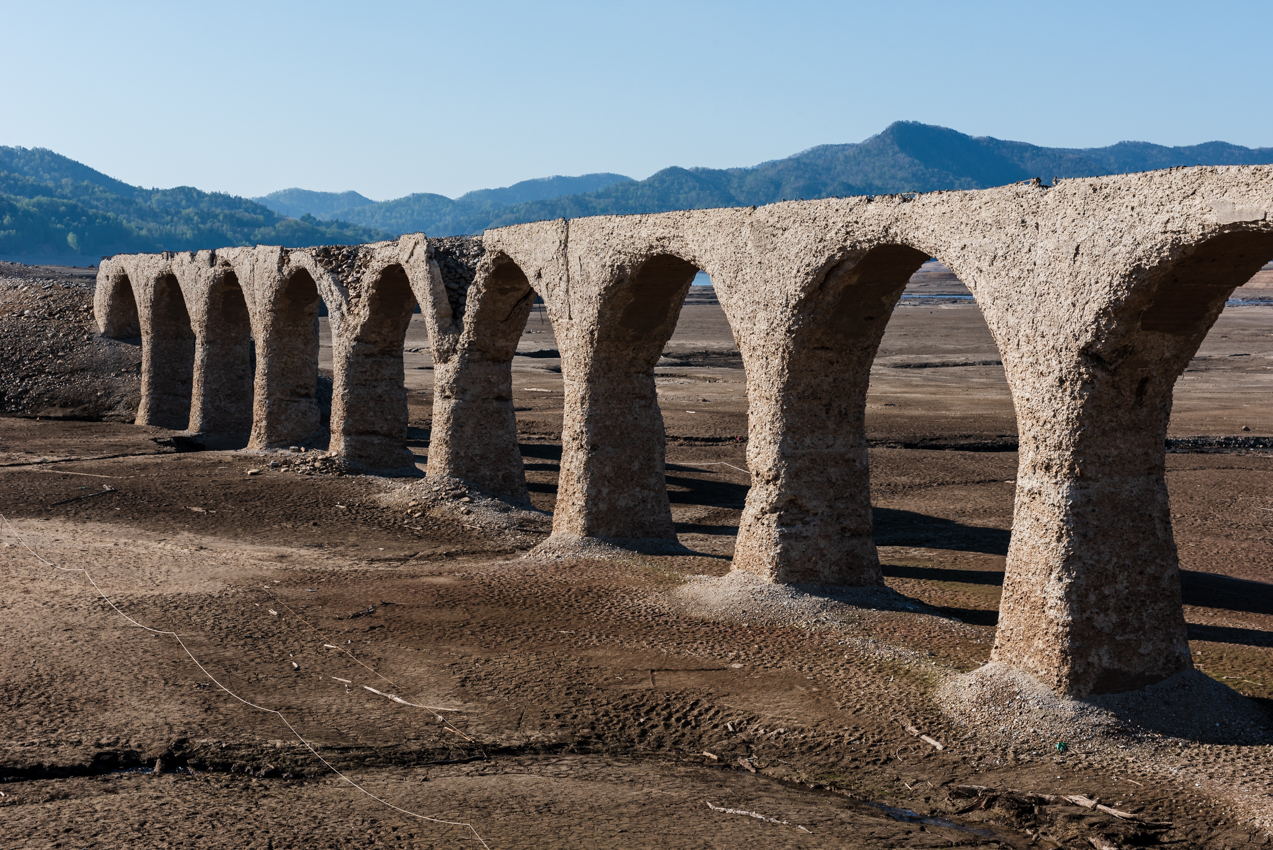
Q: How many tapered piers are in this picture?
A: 8